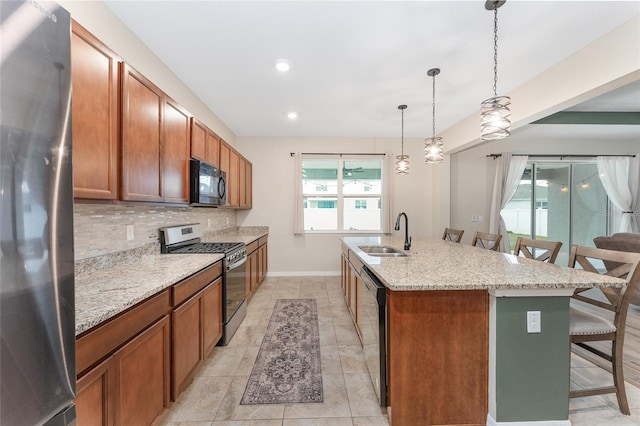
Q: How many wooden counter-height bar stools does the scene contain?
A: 4